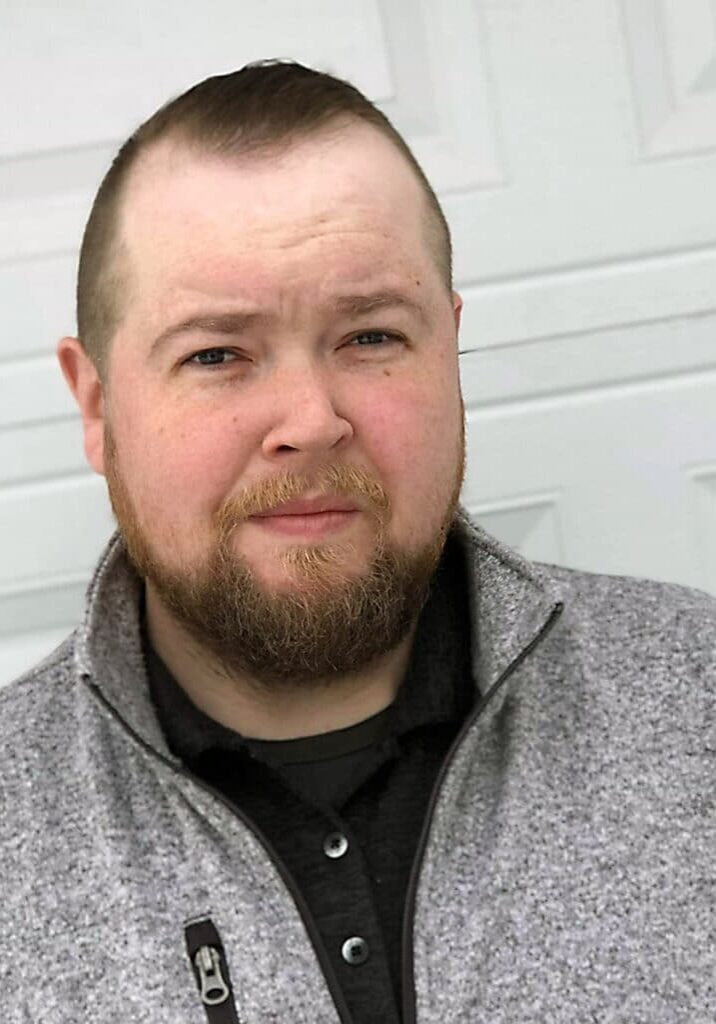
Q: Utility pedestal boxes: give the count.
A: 0